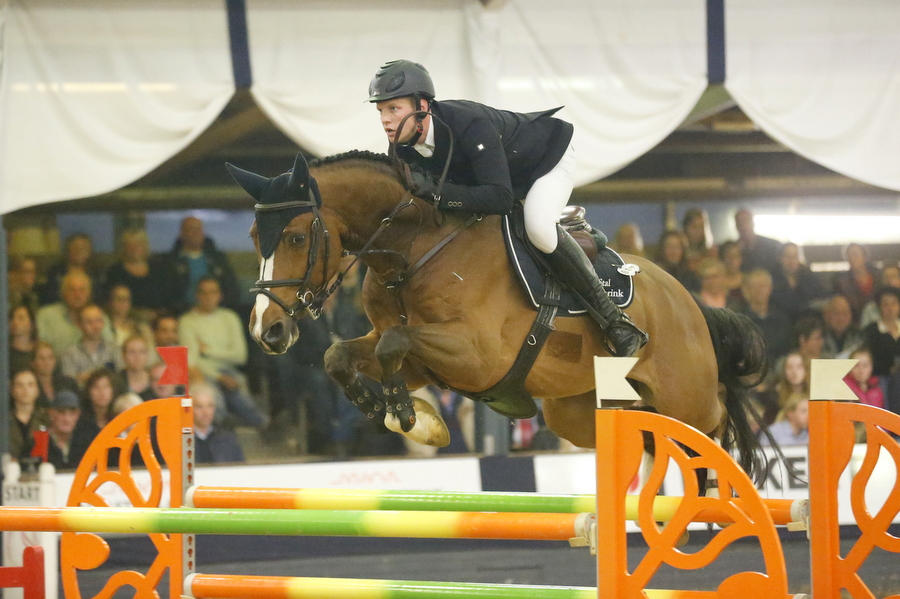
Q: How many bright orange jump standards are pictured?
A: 3